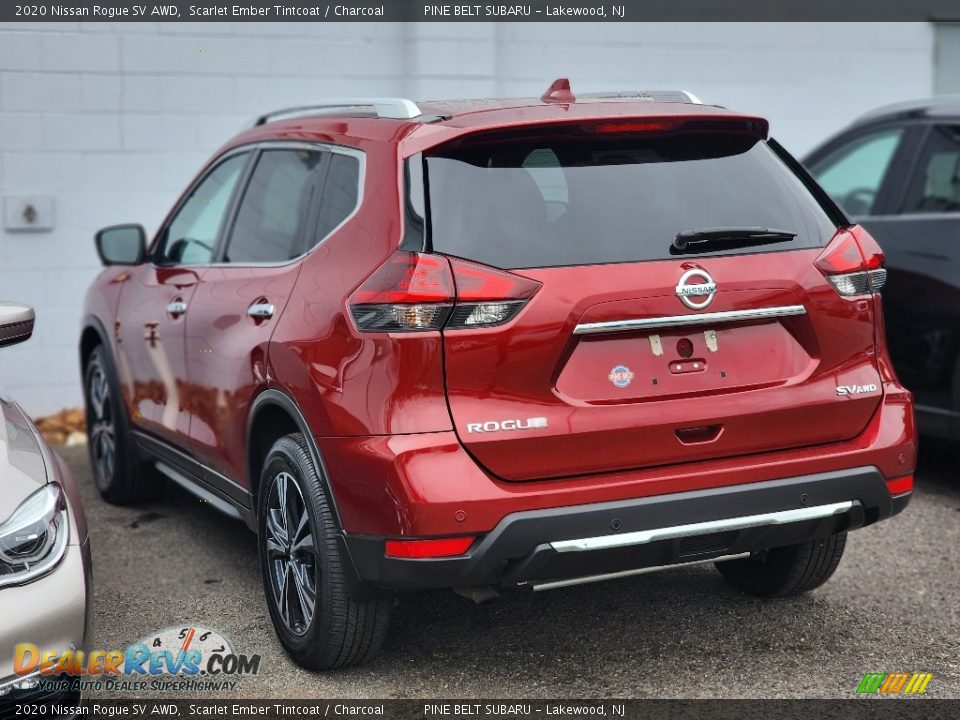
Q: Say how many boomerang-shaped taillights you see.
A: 2